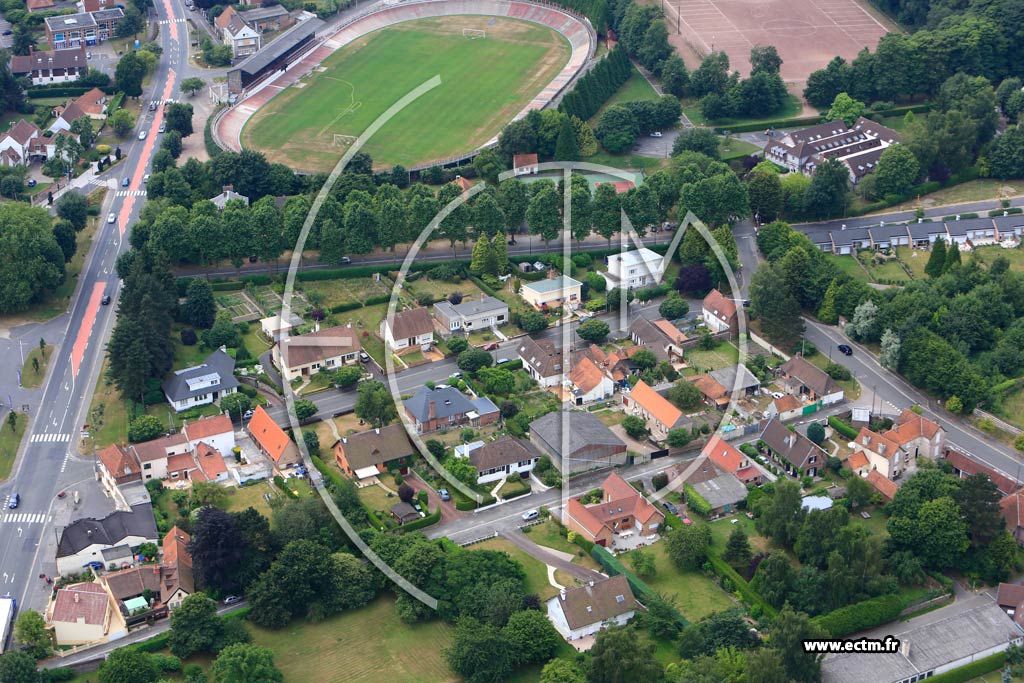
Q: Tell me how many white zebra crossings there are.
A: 6